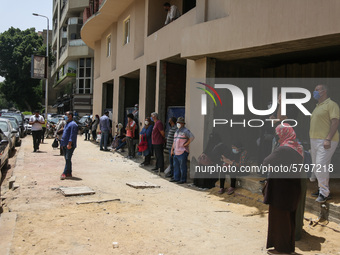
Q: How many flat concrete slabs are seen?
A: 2